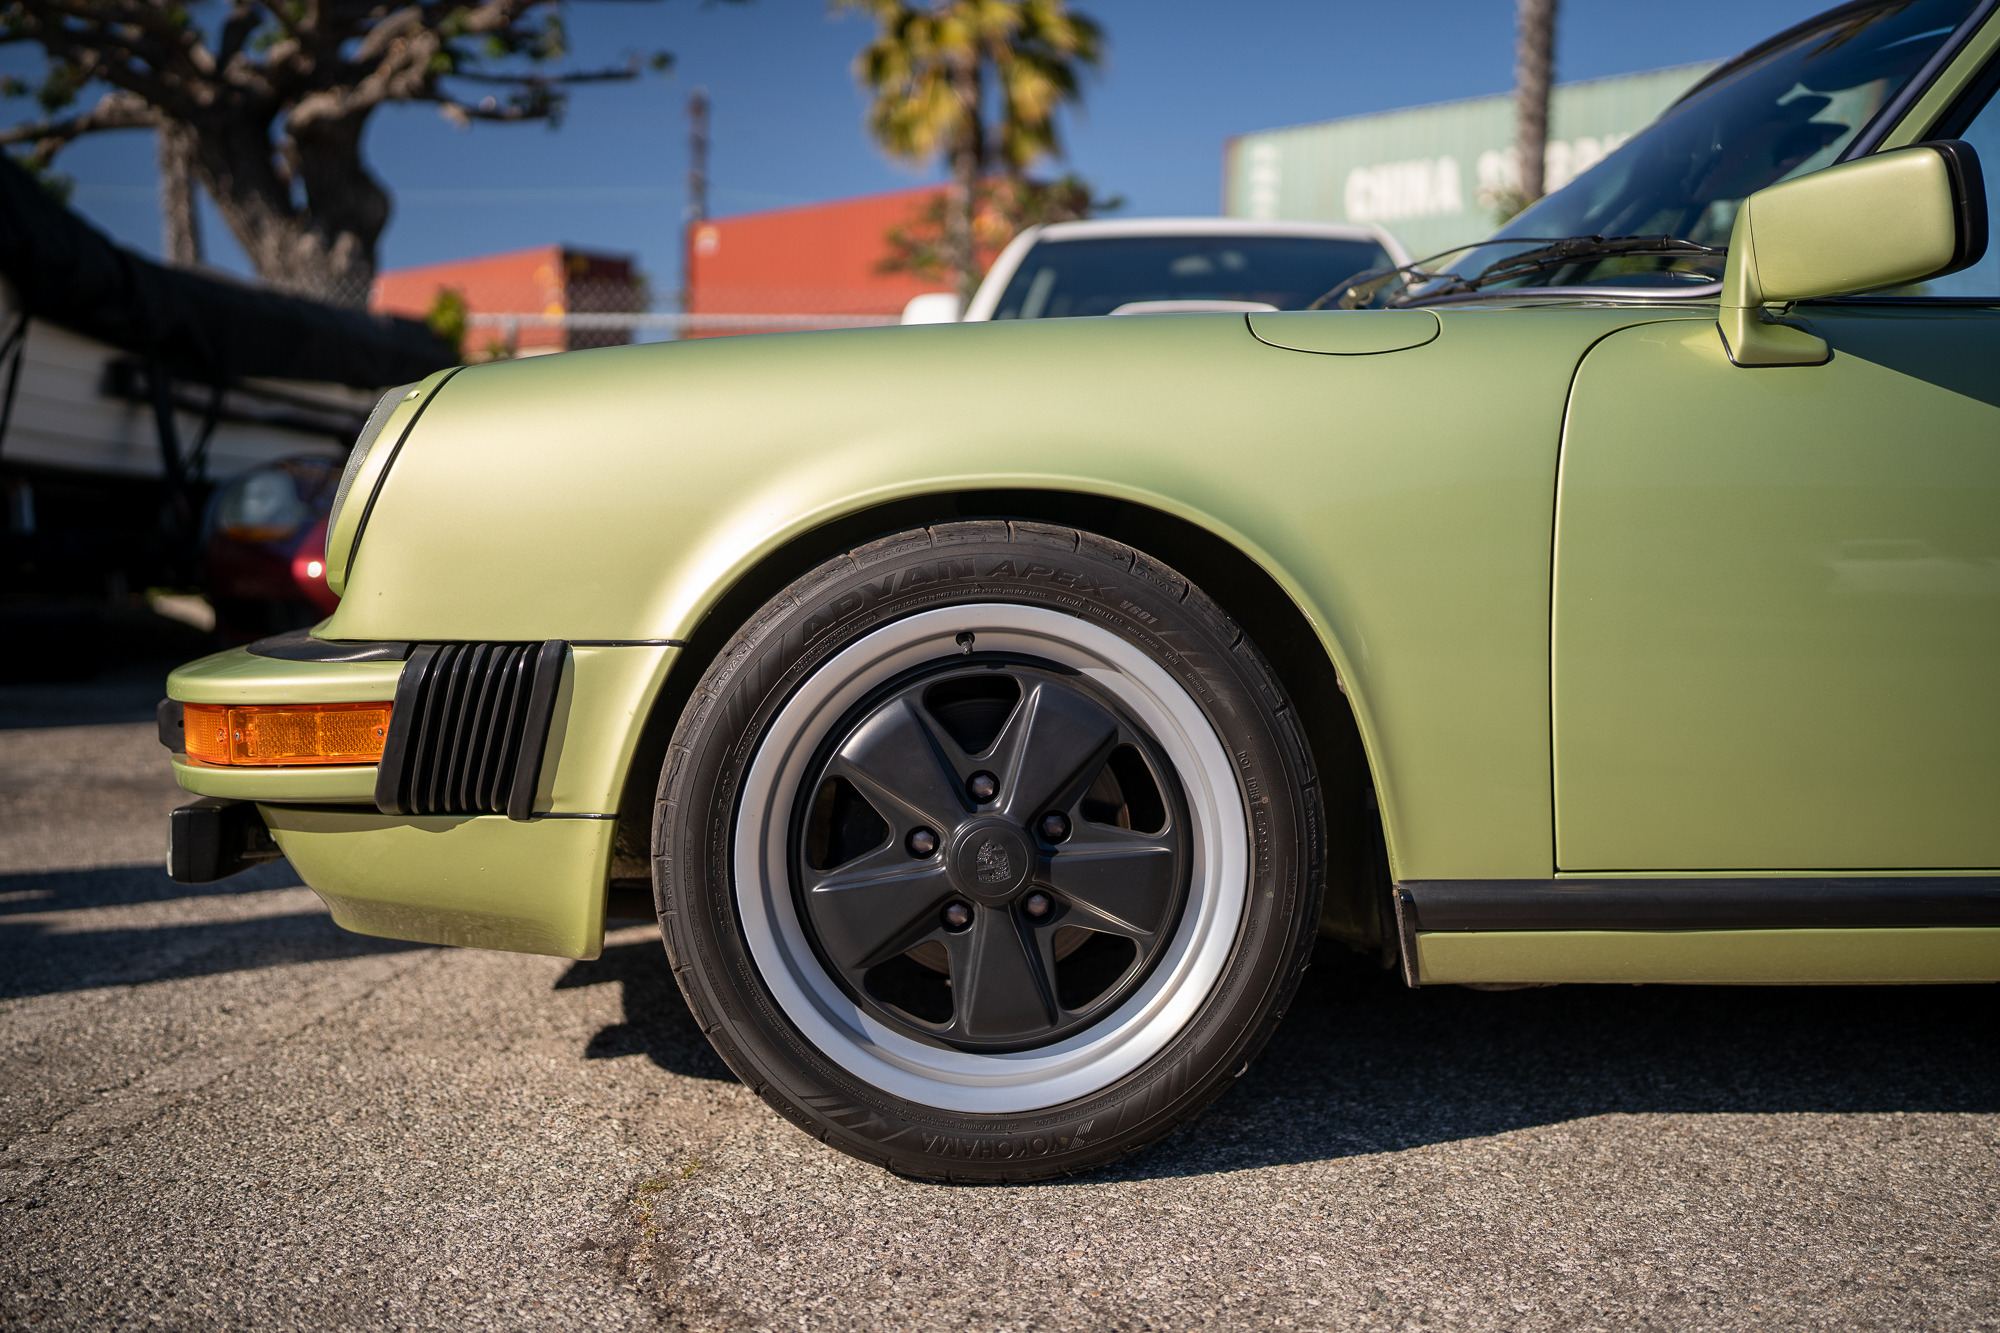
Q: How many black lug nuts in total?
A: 5